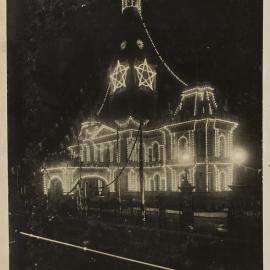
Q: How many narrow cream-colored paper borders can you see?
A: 2